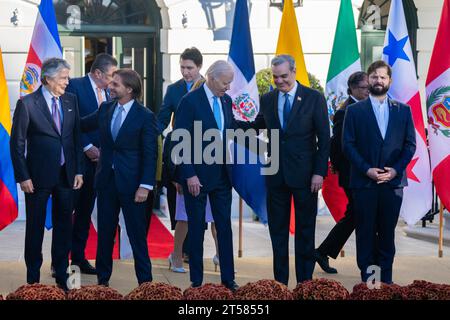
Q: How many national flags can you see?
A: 7